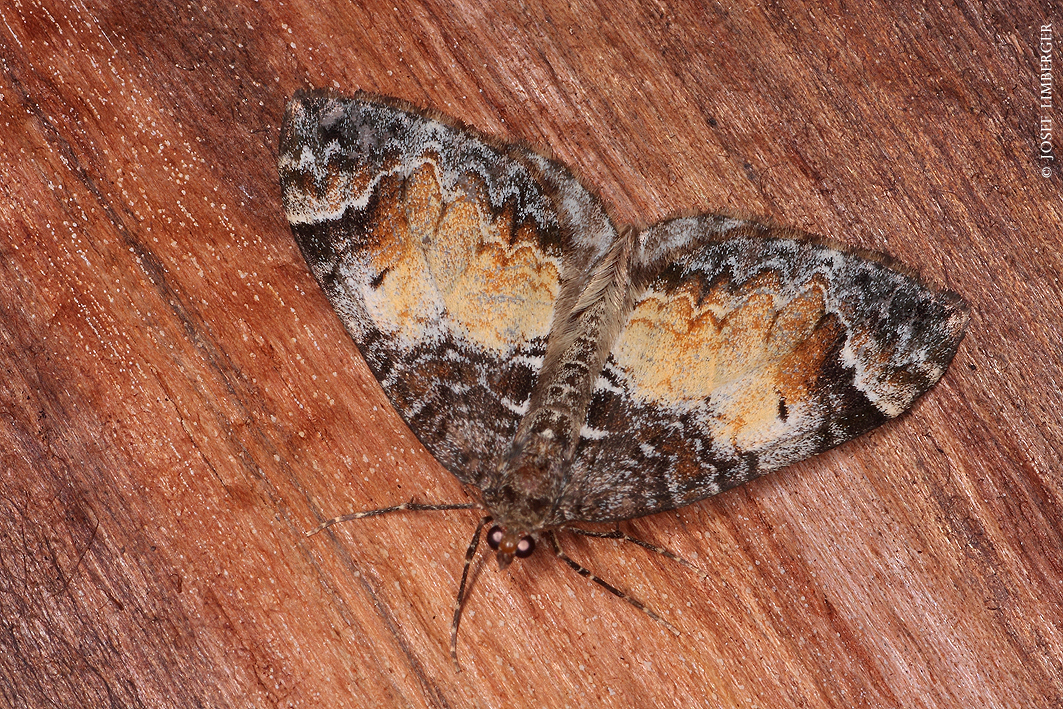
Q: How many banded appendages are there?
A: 4